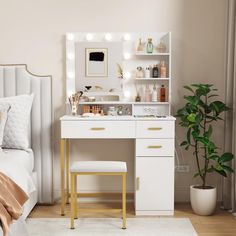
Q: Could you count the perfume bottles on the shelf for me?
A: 11